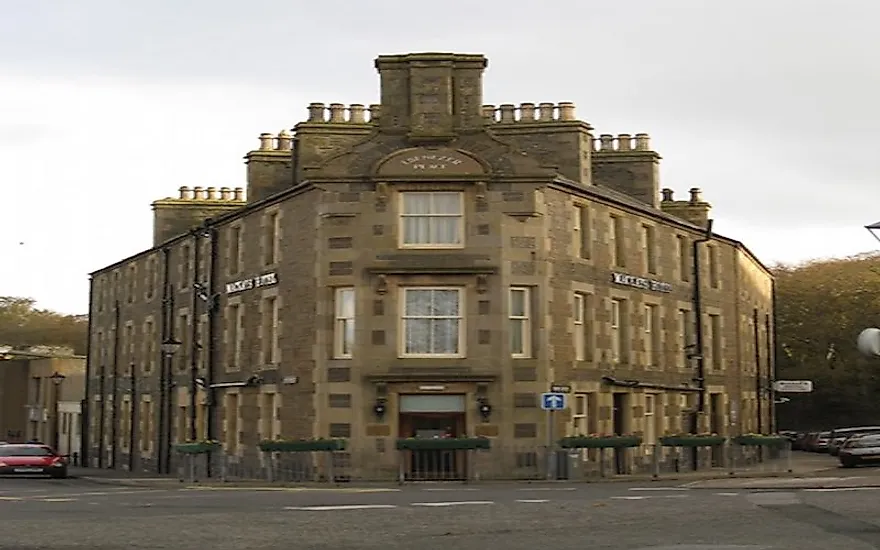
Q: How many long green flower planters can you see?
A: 6